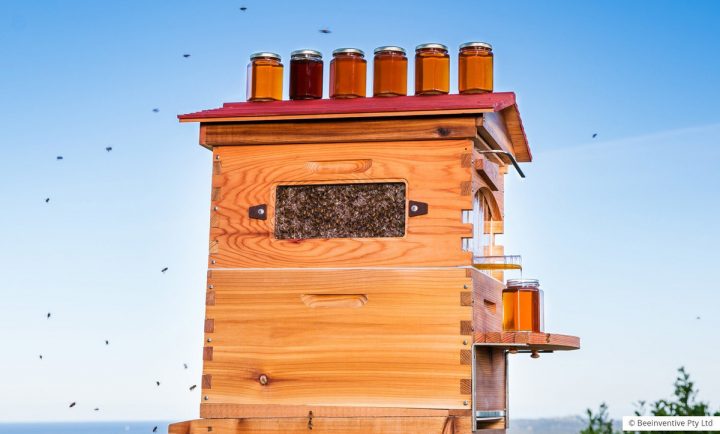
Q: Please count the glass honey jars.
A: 7